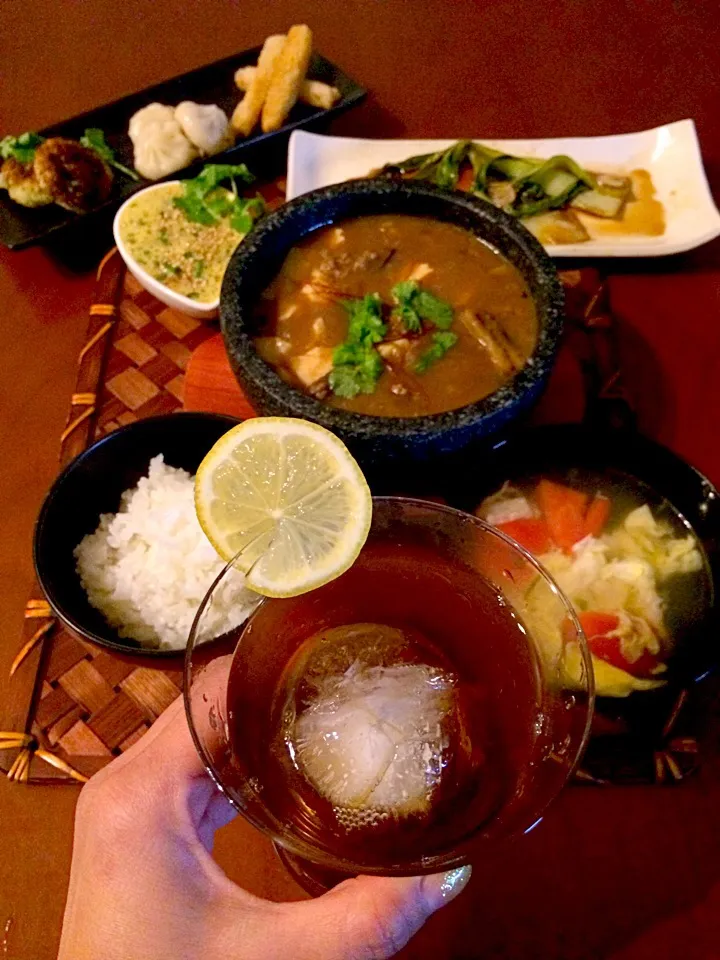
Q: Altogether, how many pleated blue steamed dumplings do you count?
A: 0